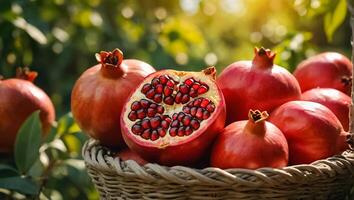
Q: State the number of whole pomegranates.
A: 7